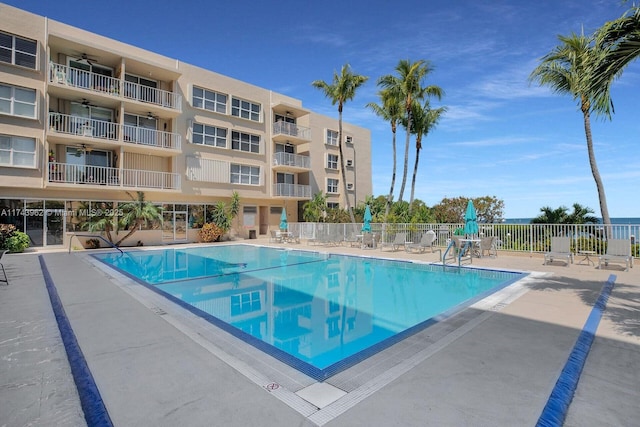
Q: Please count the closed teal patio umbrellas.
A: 3